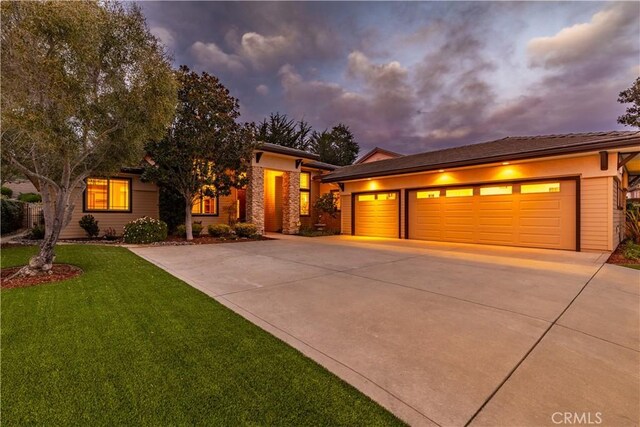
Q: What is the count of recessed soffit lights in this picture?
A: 3